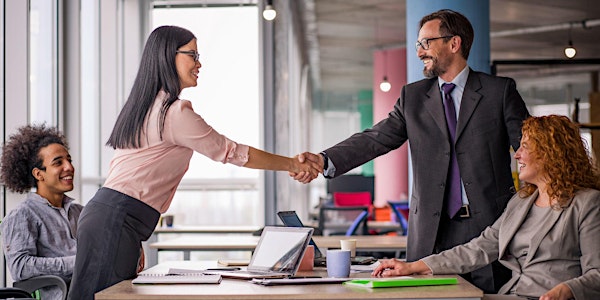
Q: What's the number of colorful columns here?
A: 3